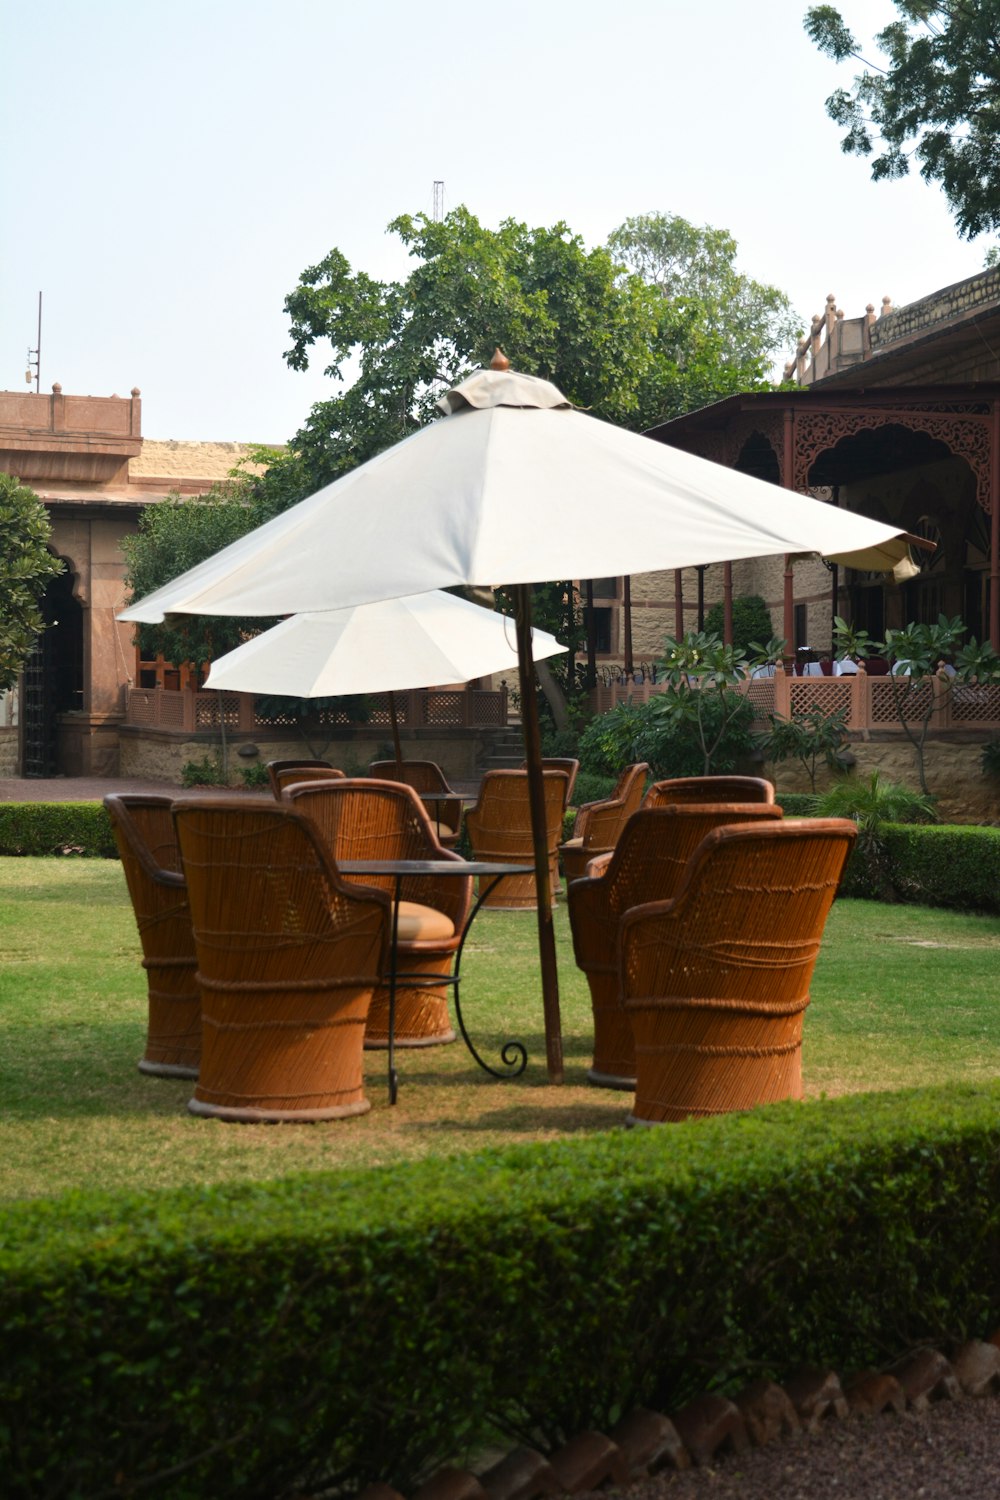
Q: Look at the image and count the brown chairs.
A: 12